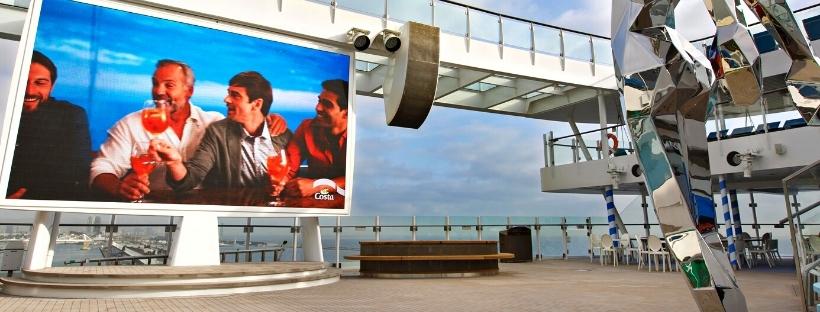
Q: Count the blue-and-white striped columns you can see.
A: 3